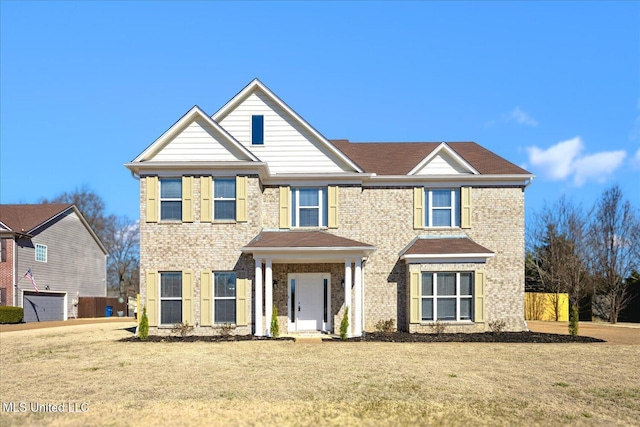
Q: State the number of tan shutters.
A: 14